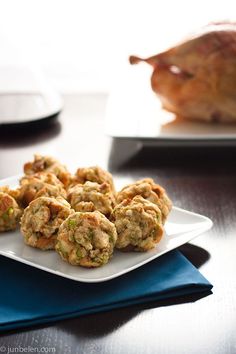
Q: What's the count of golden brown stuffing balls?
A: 9